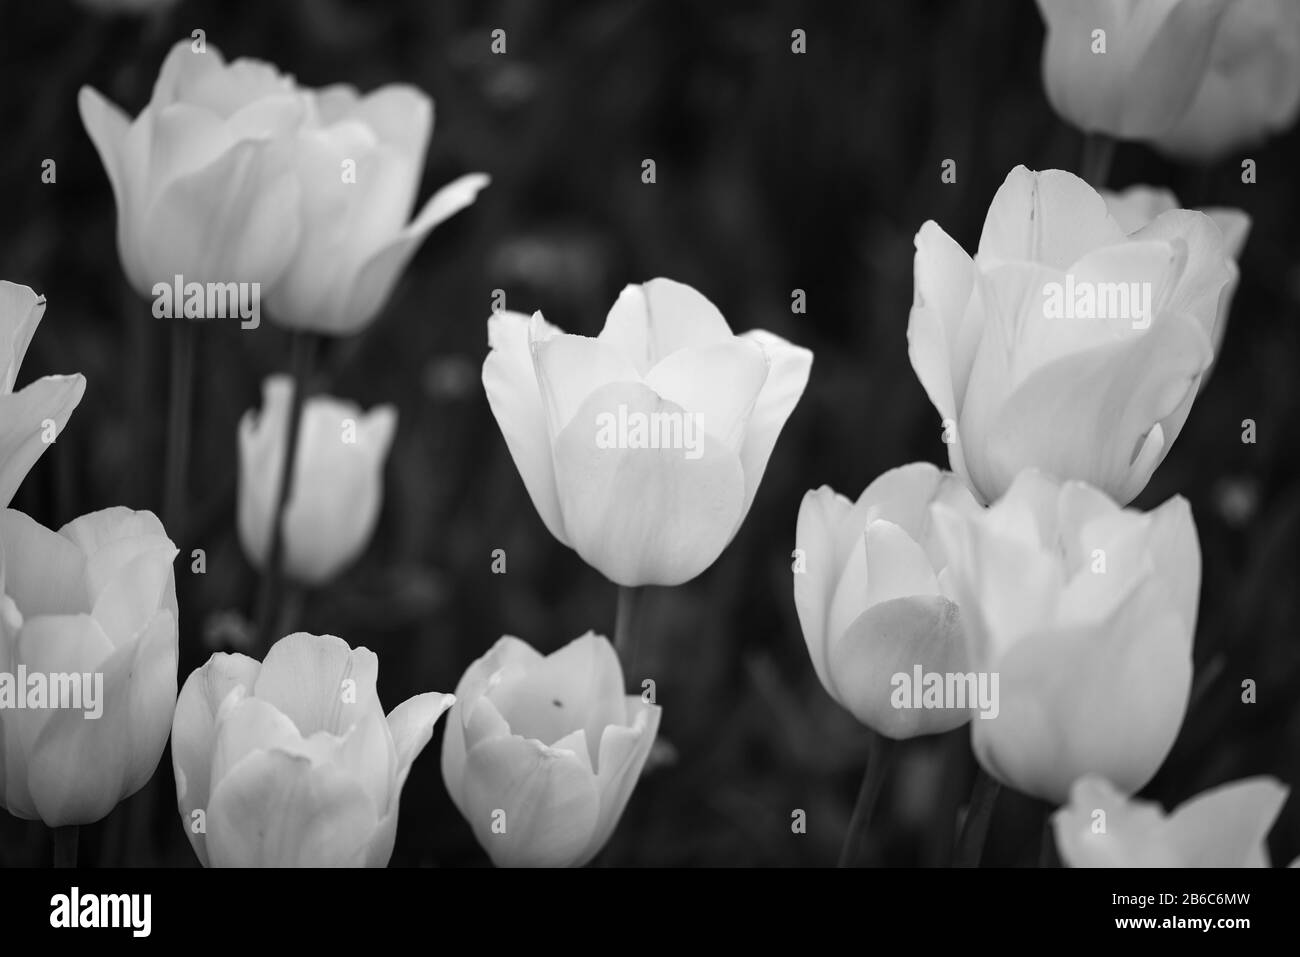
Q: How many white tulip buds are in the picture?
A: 15